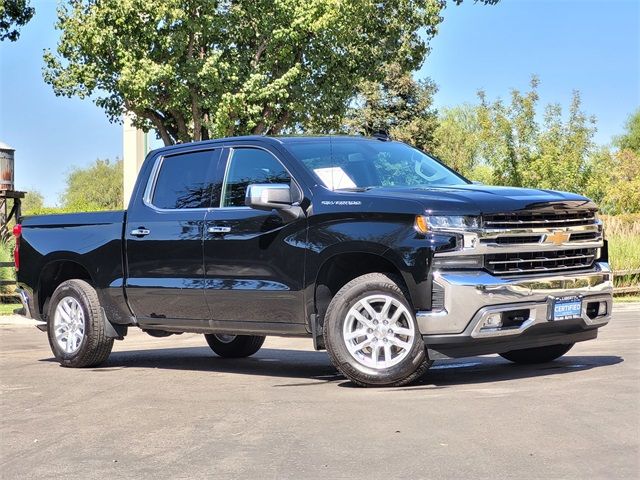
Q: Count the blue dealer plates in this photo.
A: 1